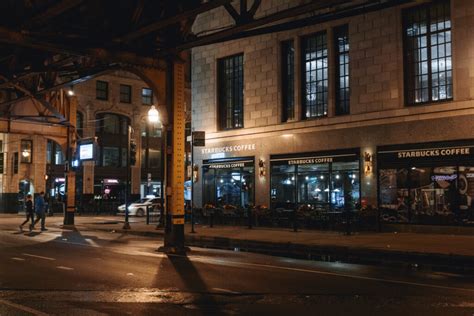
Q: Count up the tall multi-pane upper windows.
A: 5